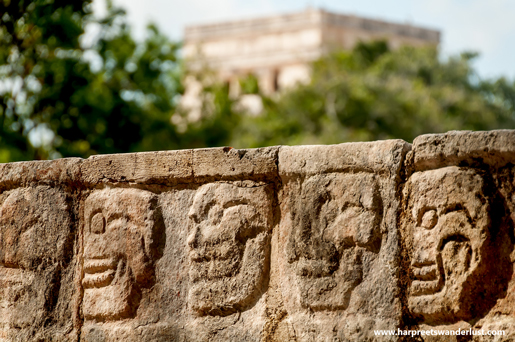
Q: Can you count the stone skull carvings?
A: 5